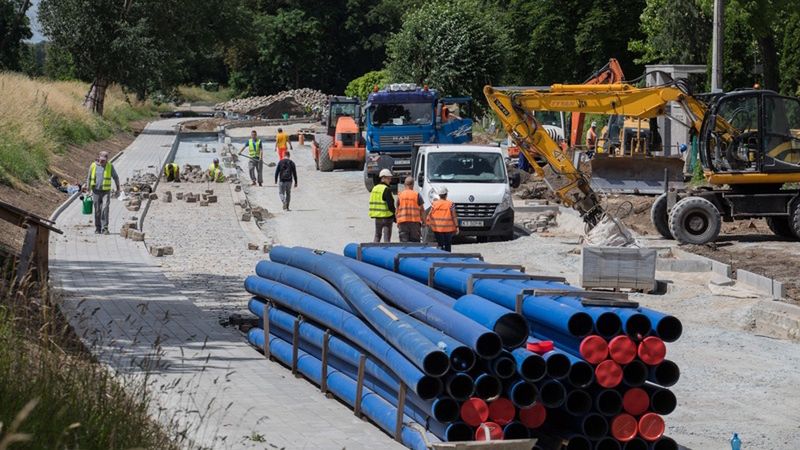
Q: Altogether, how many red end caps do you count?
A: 12